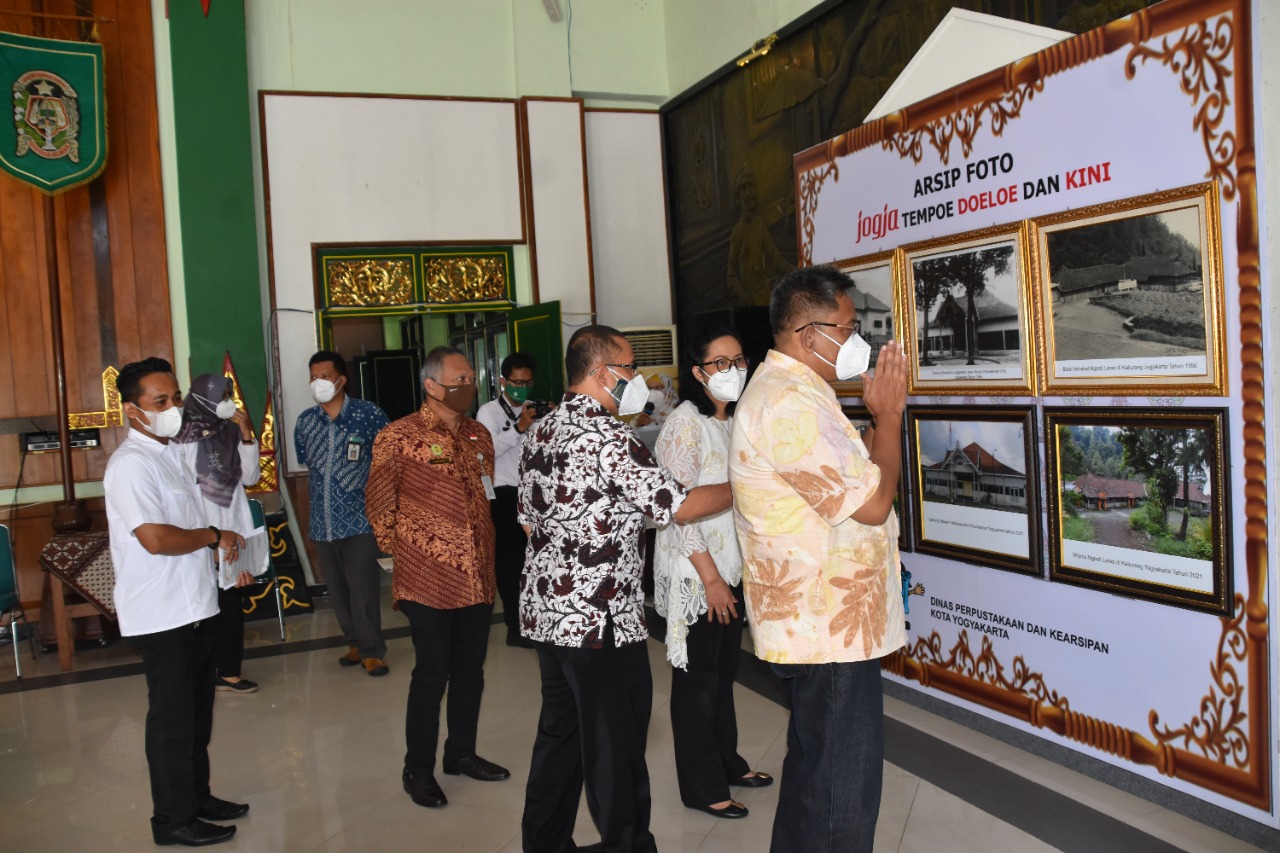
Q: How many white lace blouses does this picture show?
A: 1